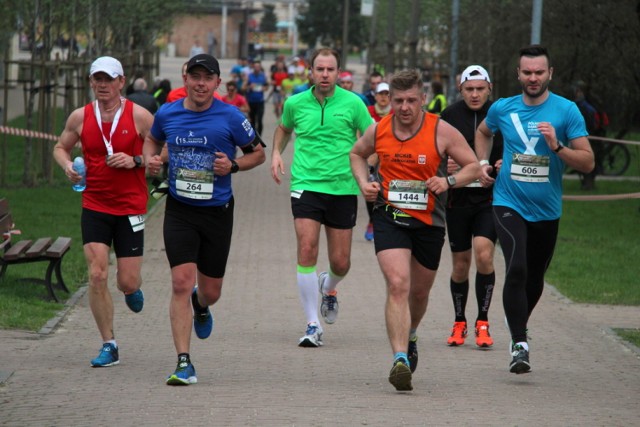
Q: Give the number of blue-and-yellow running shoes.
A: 2